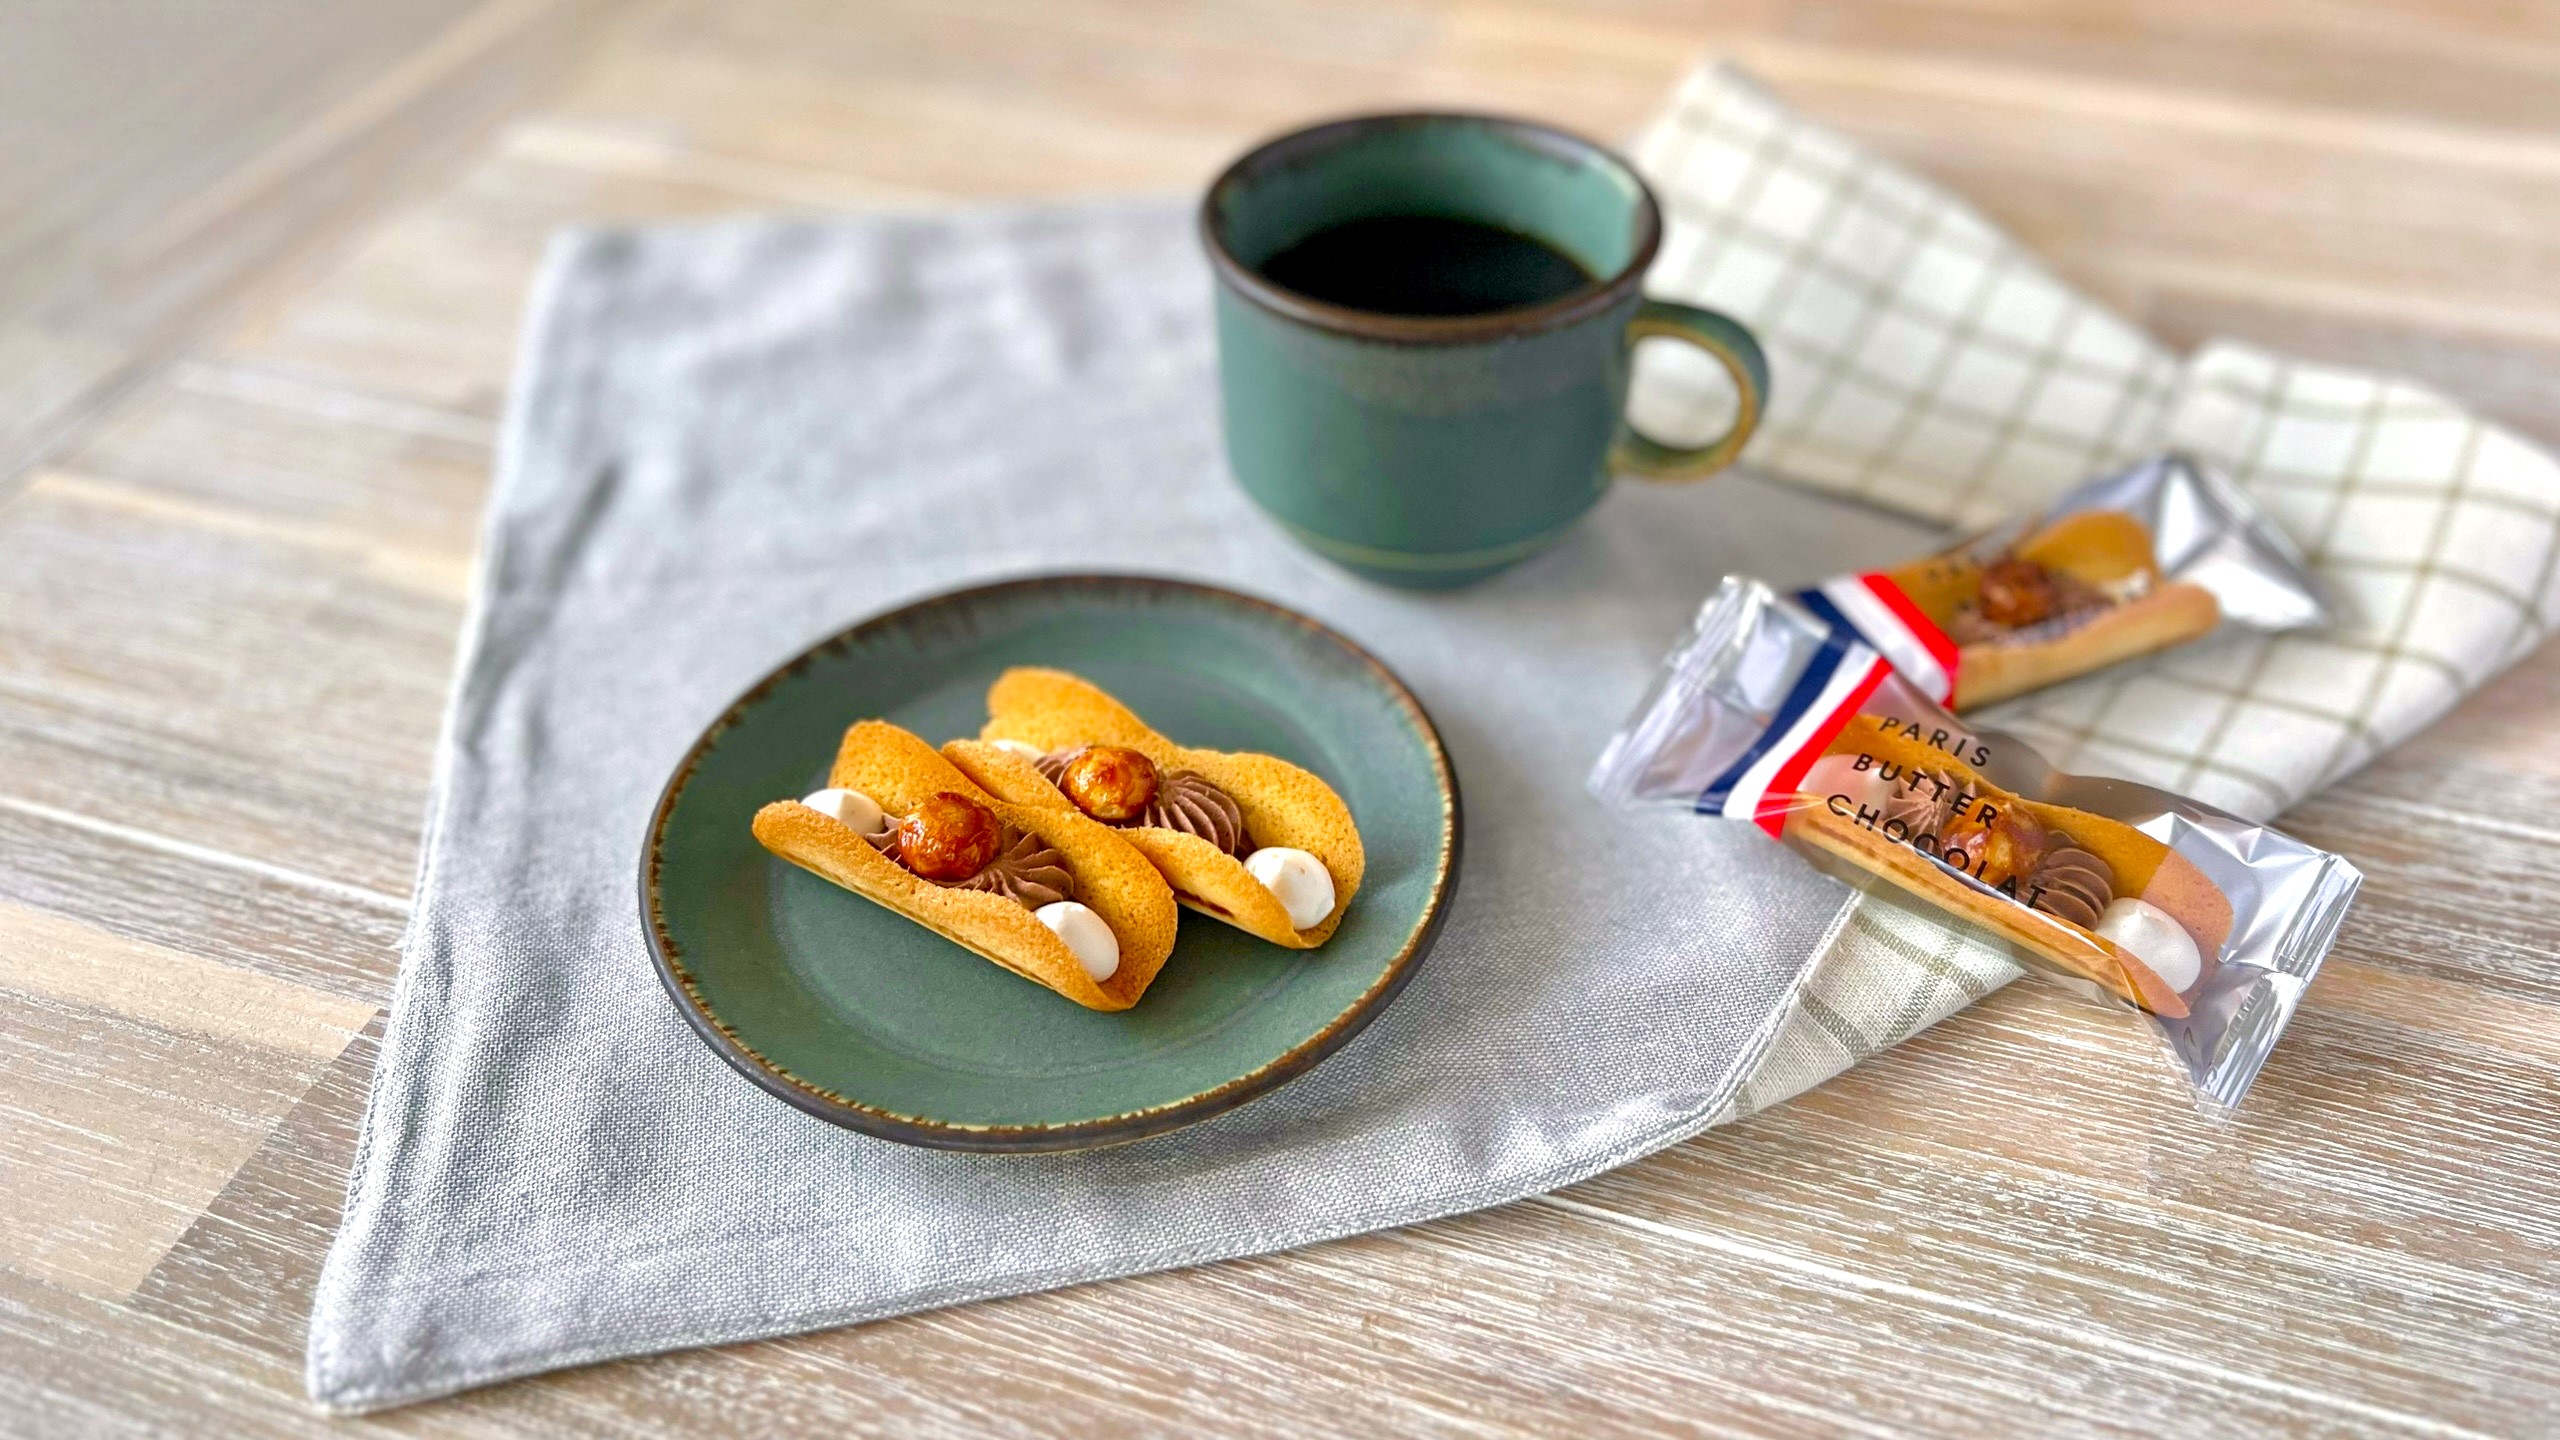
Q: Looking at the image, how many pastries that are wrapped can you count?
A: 2